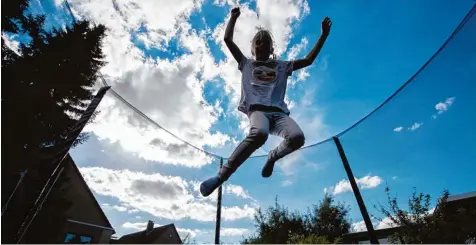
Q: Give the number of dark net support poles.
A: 3